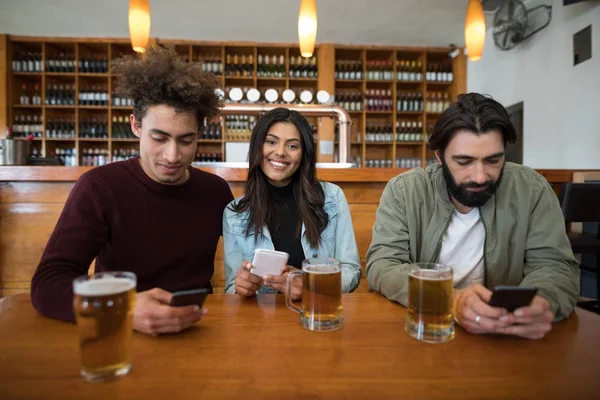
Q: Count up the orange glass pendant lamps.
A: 3